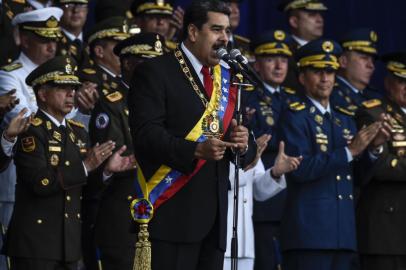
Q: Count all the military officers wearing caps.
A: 11